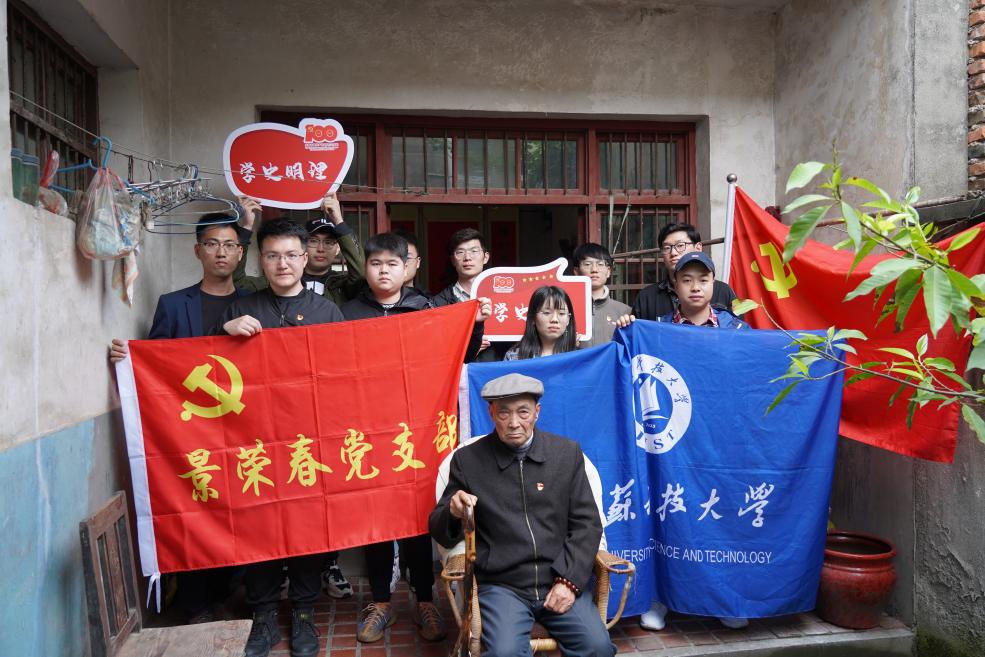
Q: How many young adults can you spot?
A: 10